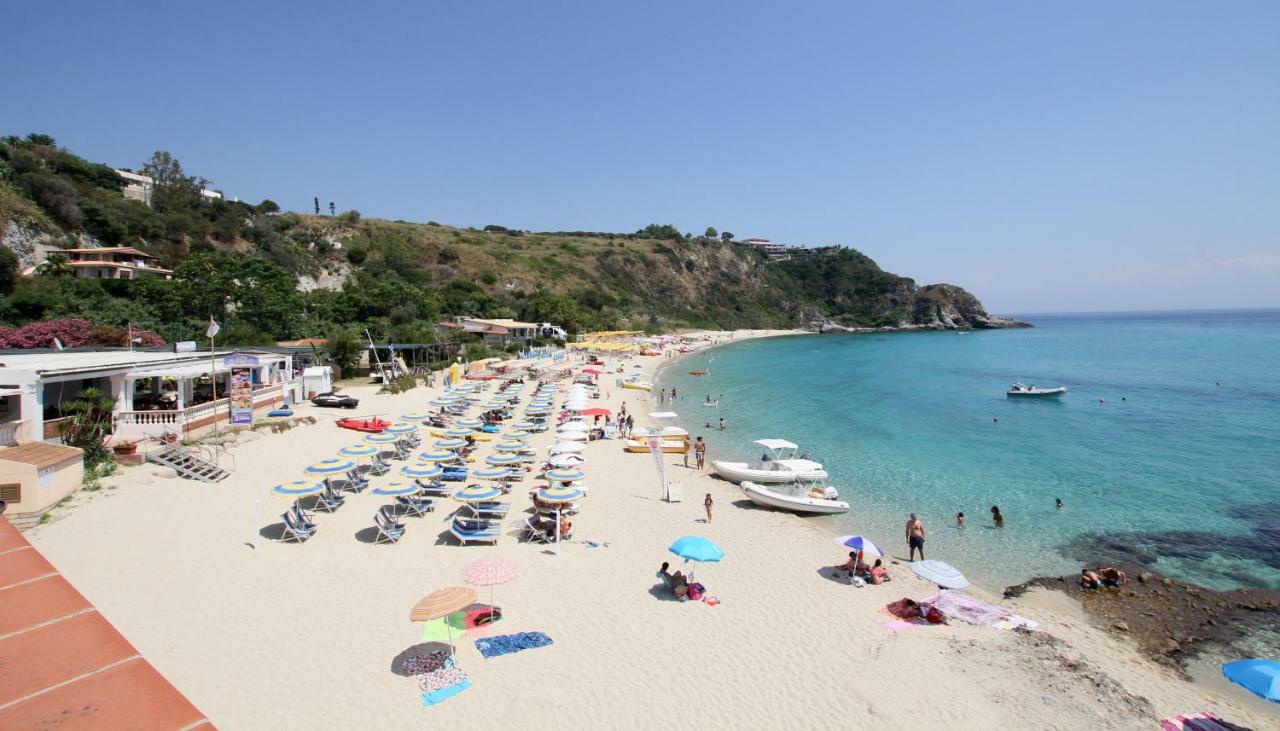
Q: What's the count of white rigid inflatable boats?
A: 3